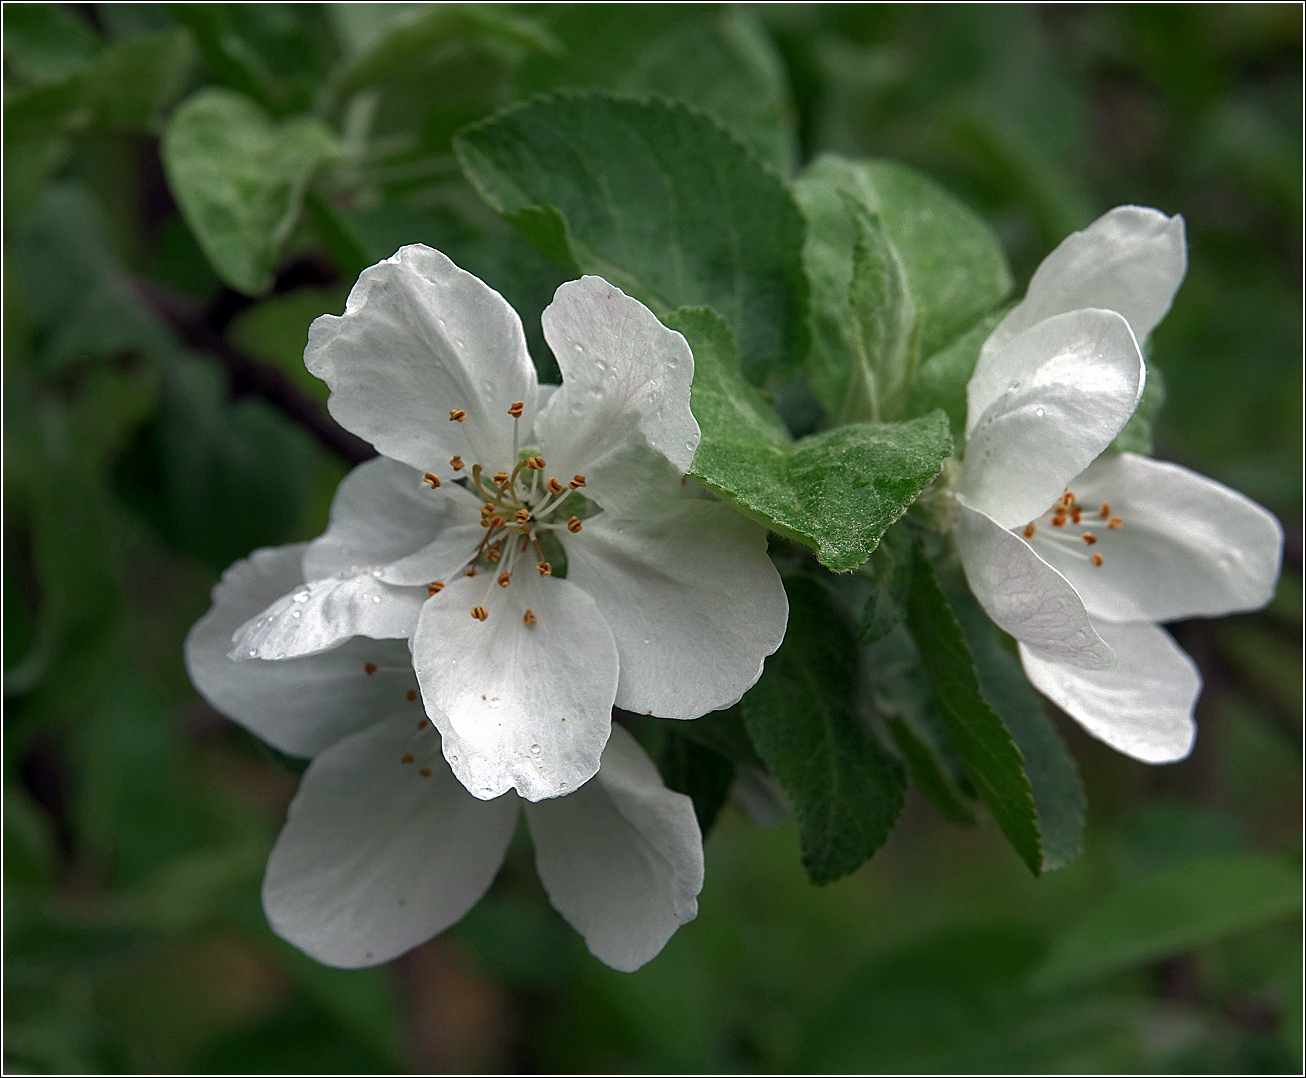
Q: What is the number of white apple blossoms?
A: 3